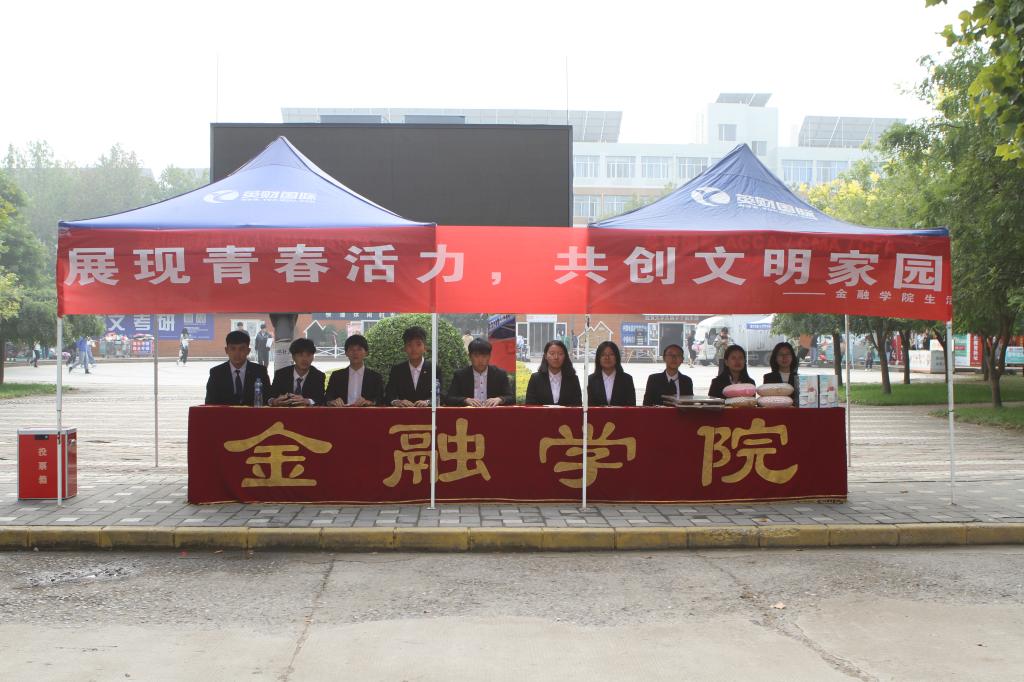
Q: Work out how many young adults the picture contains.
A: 10